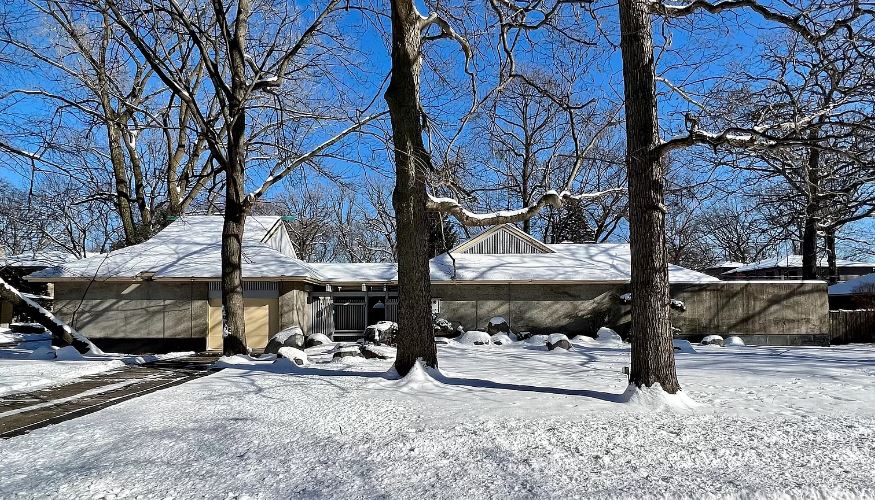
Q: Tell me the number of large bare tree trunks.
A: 3